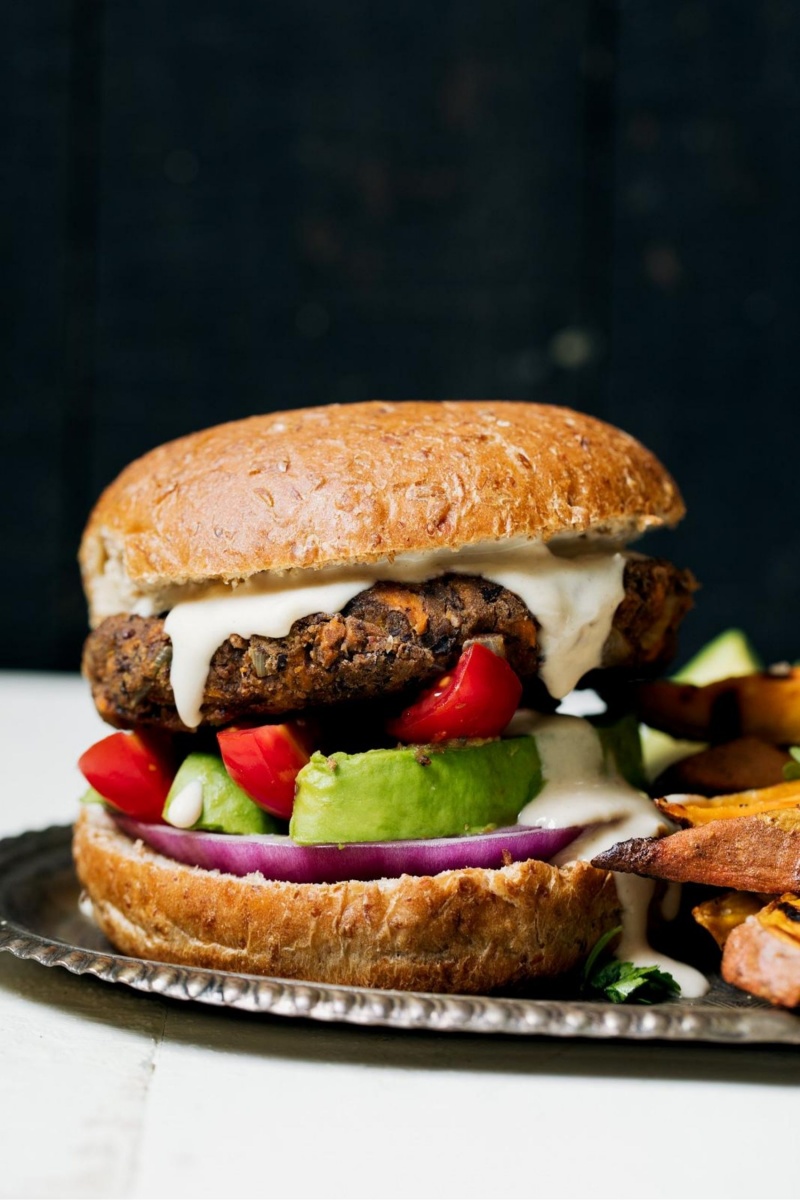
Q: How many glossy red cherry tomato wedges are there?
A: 3